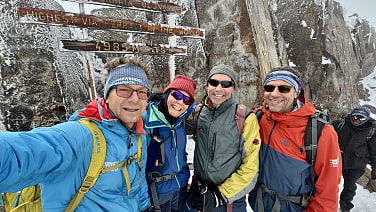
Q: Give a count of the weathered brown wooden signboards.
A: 3